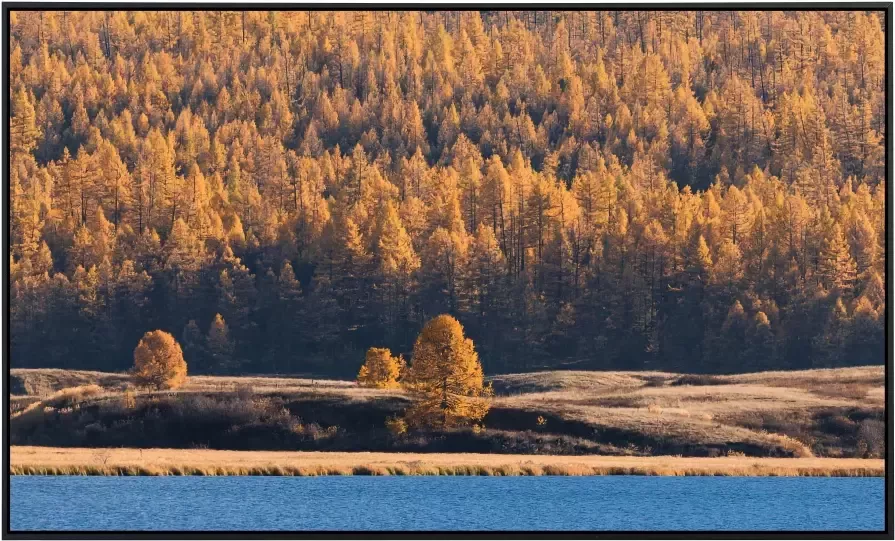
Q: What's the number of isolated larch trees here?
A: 3